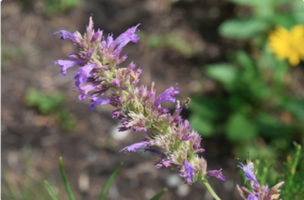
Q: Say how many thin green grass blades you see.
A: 4